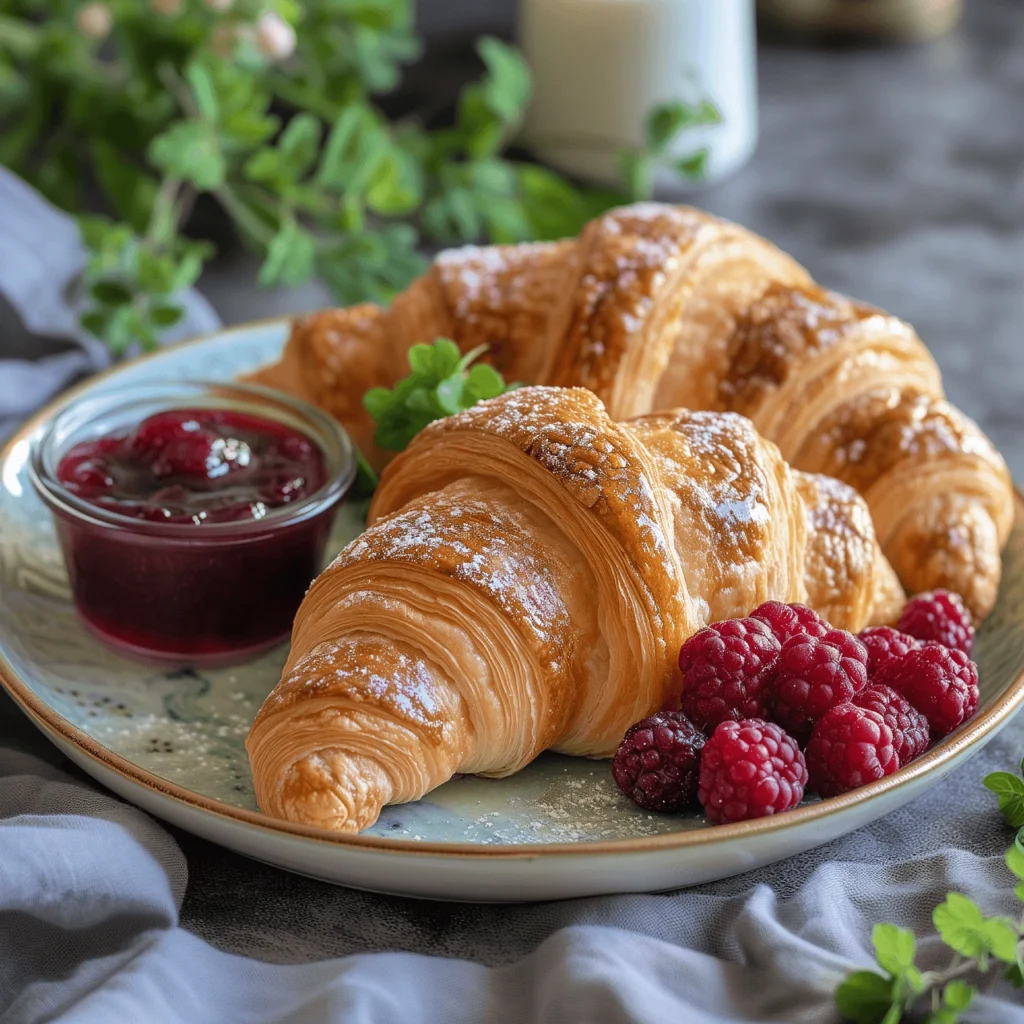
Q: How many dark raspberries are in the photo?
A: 1